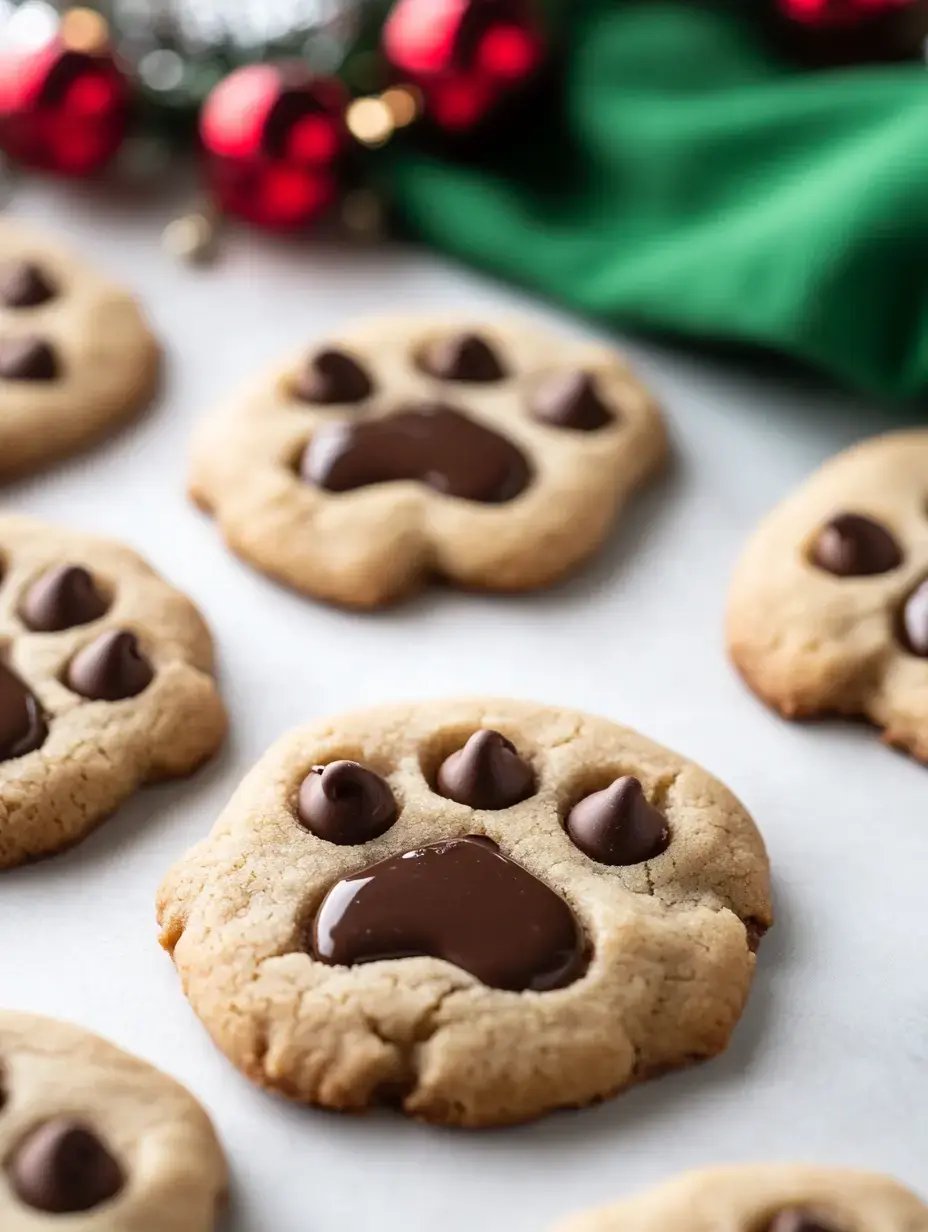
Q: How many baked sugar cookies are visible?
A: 7